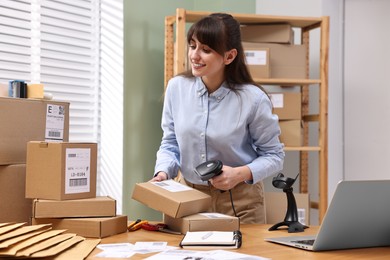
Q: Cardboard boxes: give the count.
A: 13